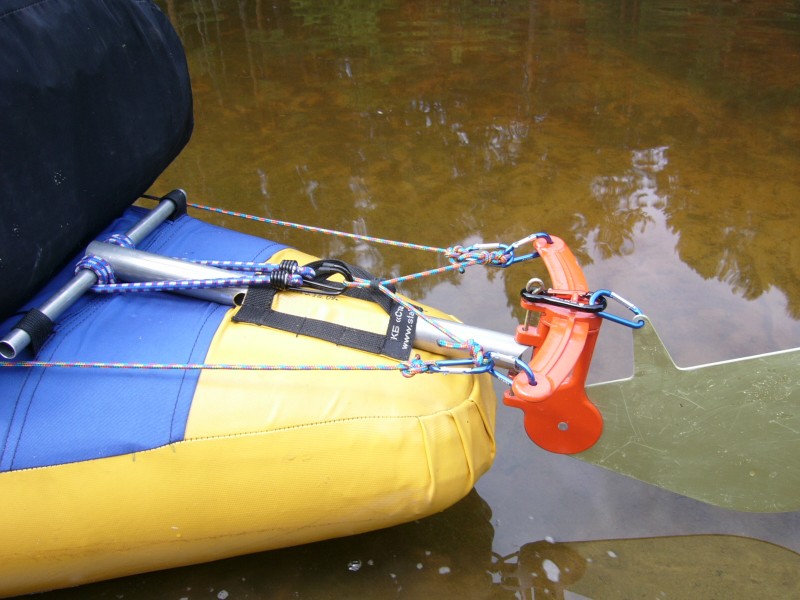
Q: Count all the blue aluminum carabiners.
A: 5